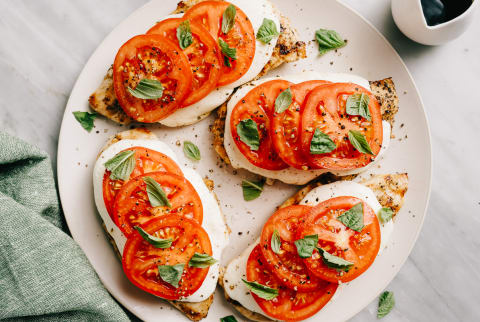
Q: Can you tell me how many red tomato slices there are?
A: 12